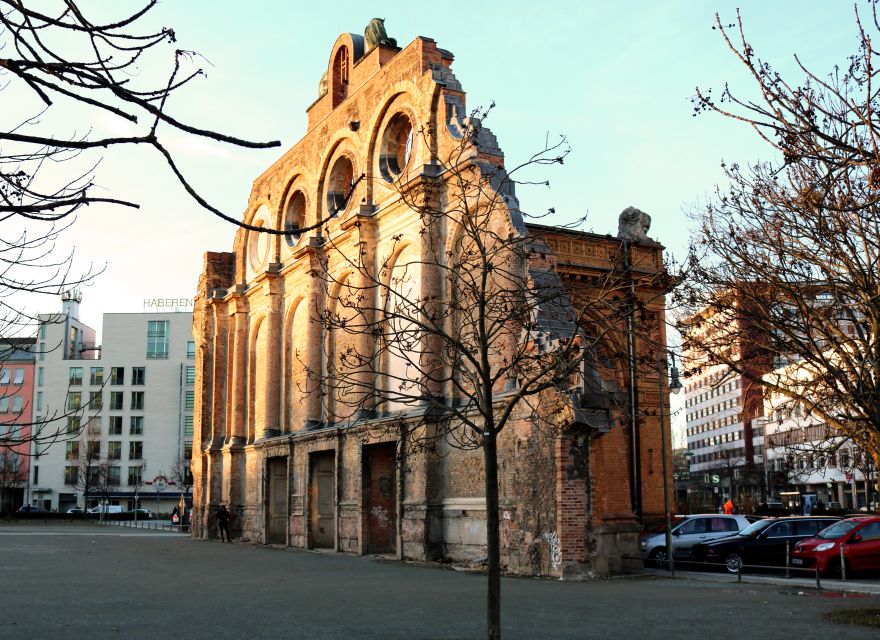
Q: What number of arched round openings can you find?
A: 4